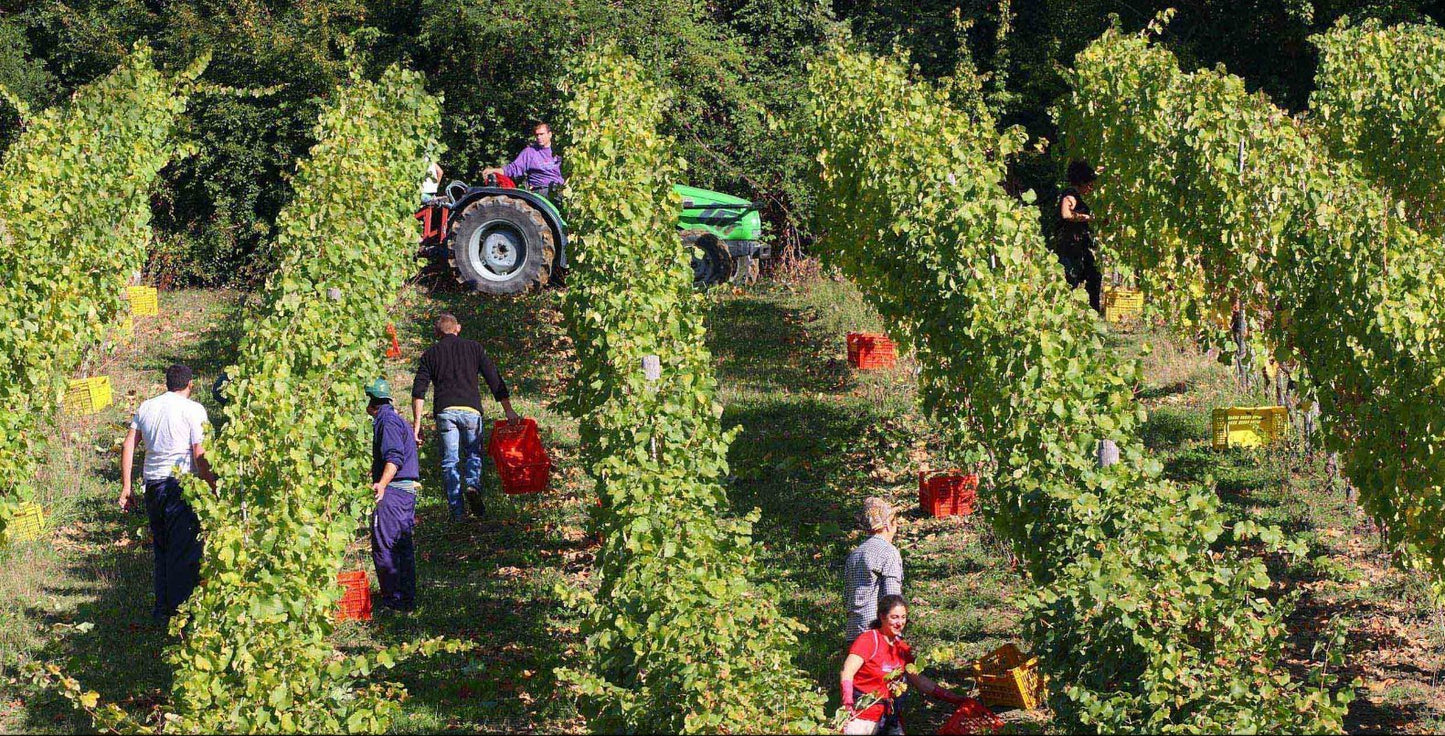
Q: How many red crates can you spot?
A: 6